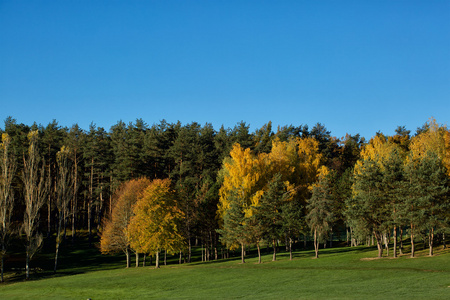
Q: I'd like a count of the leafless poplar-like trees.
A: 3